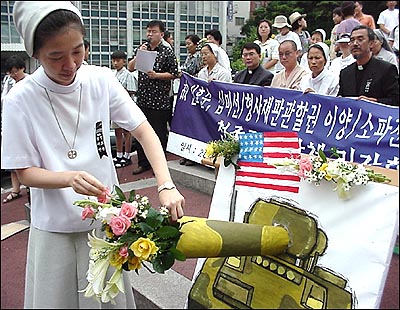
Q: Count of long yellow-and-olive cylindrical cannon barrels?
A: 1